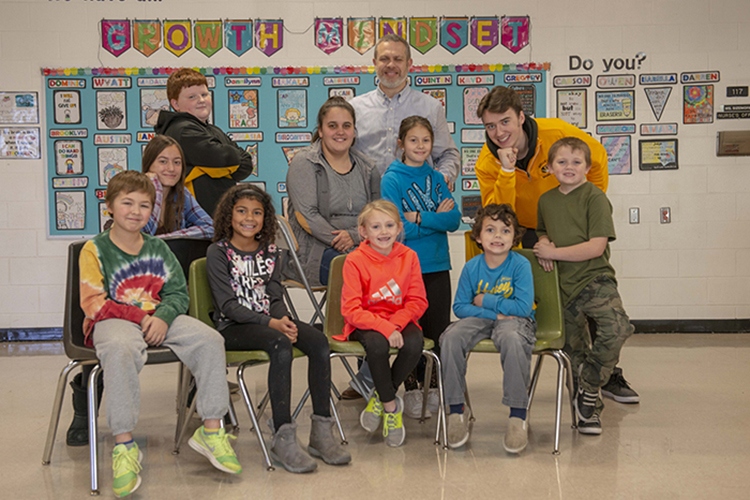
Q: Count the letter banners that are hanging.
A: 13